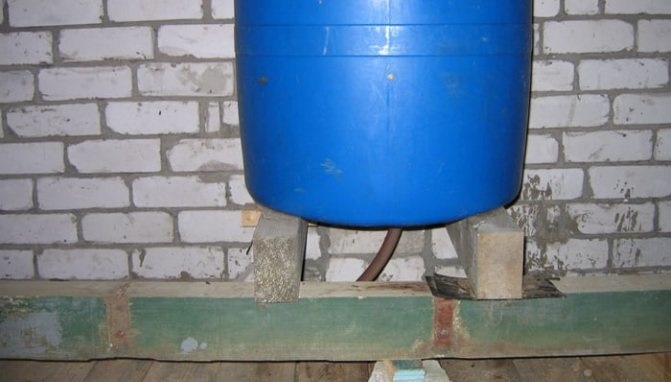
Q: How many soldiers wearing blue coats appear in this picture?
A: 0